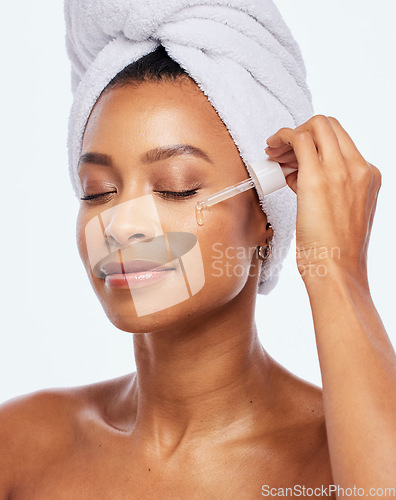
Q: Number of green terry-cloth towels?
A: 0